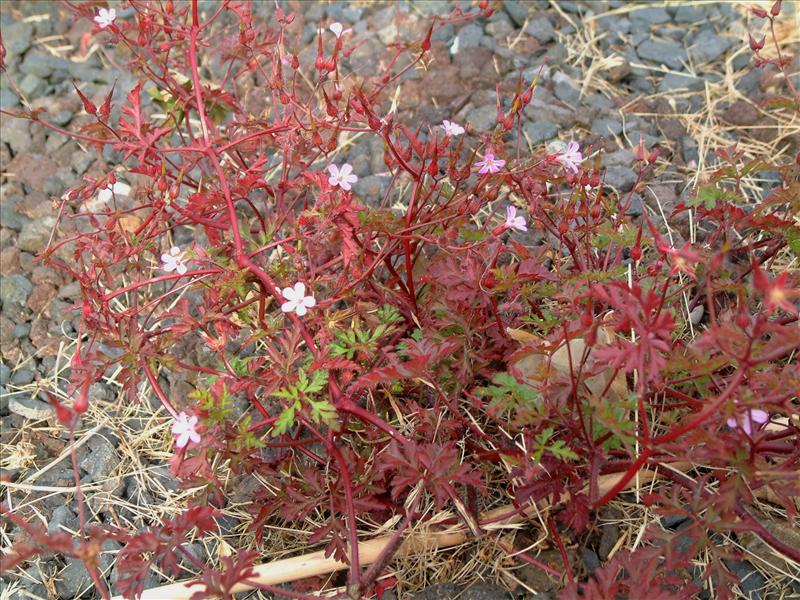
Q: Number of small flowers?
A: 11